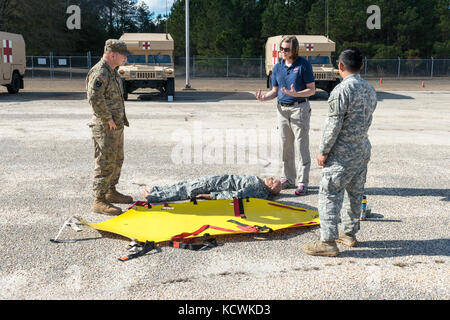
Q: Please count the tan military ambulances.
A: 3